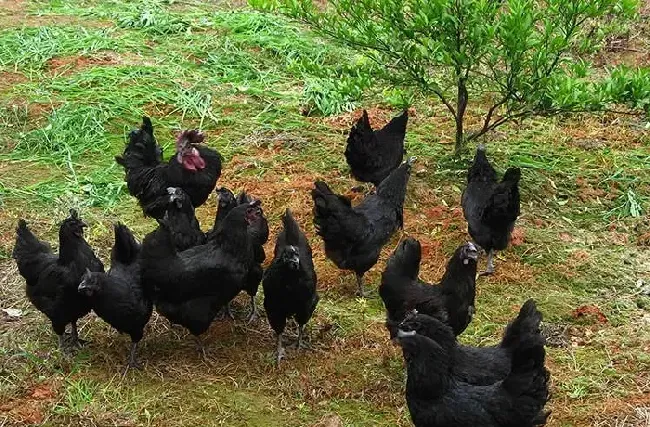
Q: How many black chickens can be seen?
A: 13